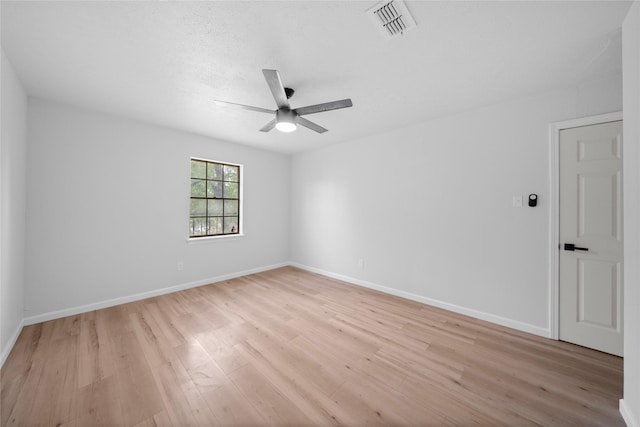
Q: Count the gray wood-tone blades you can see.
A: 5